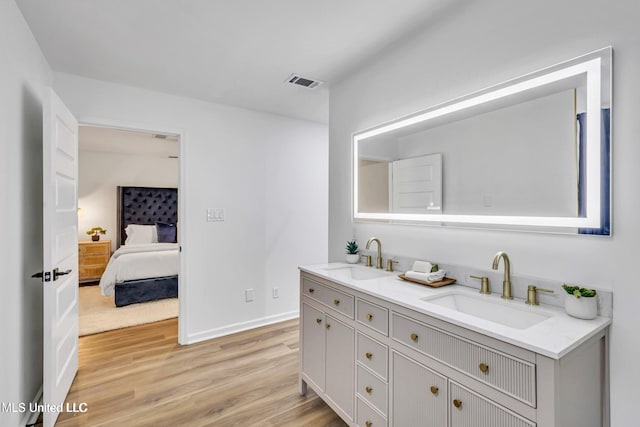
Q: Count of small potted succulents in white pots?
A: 2